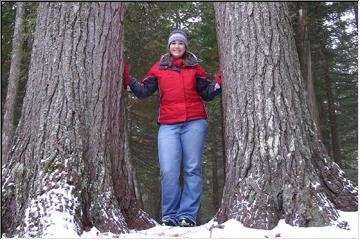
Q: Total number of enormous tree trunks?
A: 2